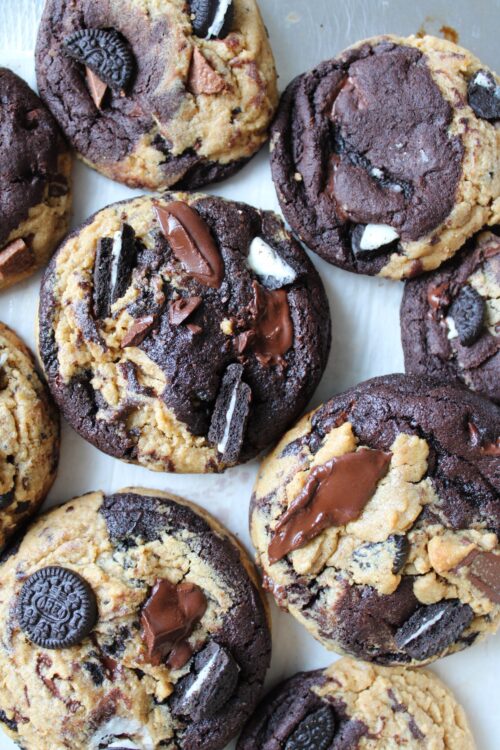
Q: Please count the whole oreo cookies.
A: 1